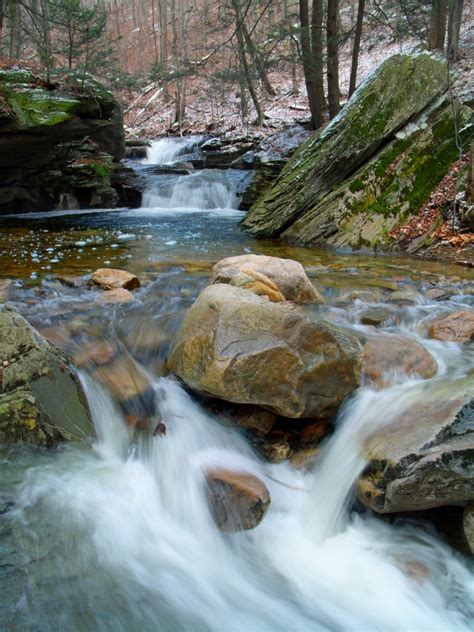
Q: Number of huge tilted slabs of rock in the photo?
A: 2